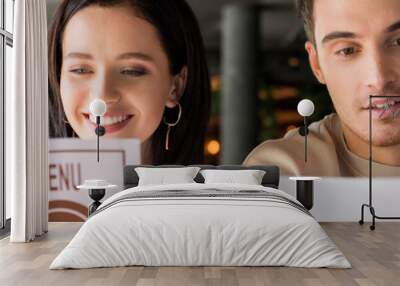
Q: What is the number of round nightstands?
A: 2